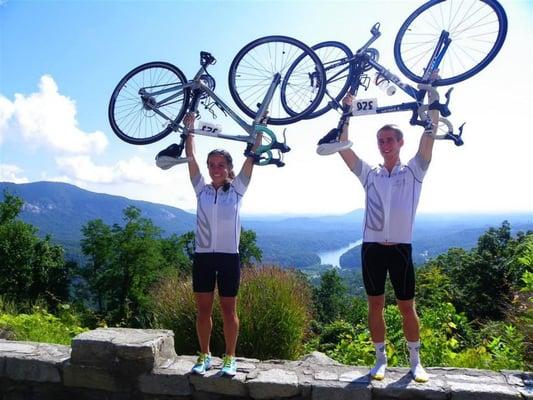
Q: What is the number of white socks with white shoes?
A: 2